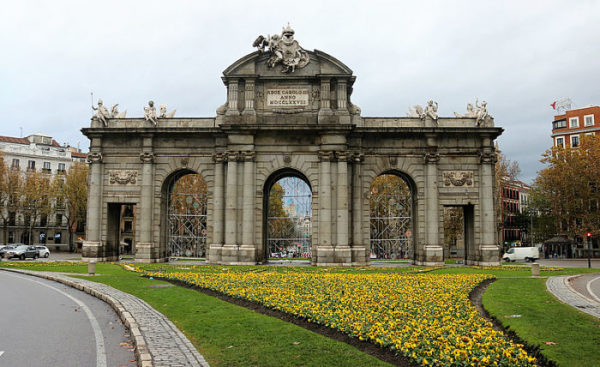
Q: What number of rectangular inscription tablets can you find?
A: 1